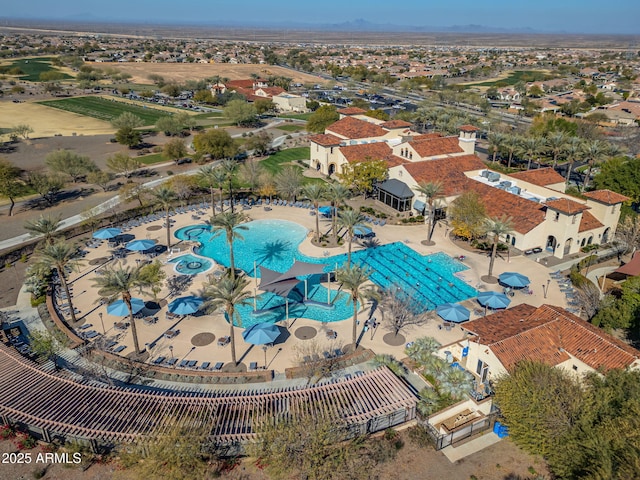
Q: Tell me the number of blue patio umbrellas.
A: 10